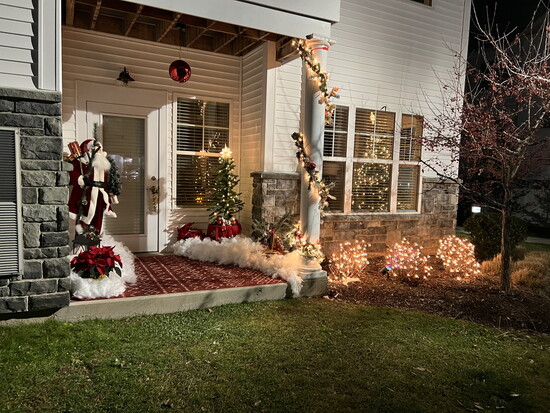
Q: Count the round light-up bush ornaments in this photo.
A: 3